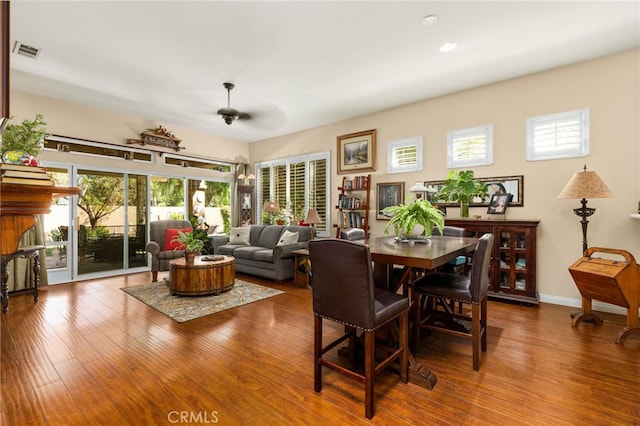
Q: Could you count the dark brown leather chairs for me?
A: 4